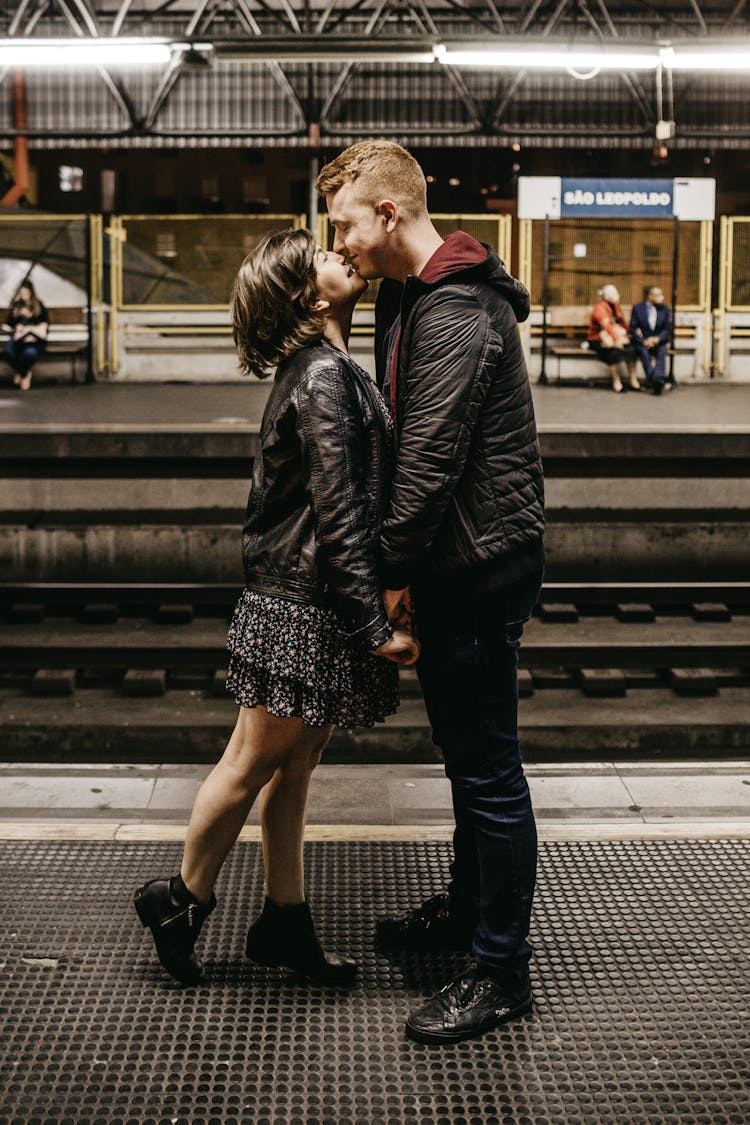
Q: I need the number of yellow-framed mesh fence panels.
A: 5